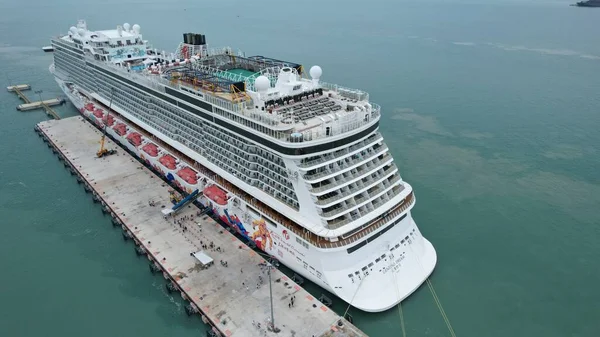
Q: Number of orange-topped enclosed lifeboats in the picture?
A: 9